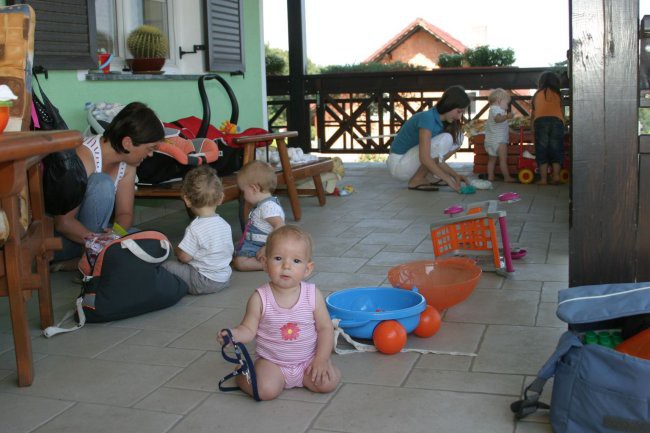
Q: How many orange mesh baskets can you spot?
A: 1